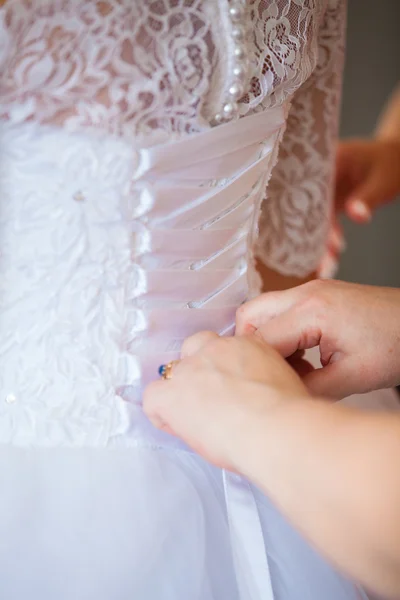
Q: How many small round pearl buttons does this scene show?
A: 7